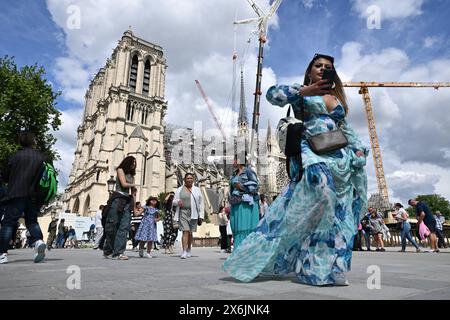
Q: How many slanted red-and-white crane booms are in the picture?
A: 1